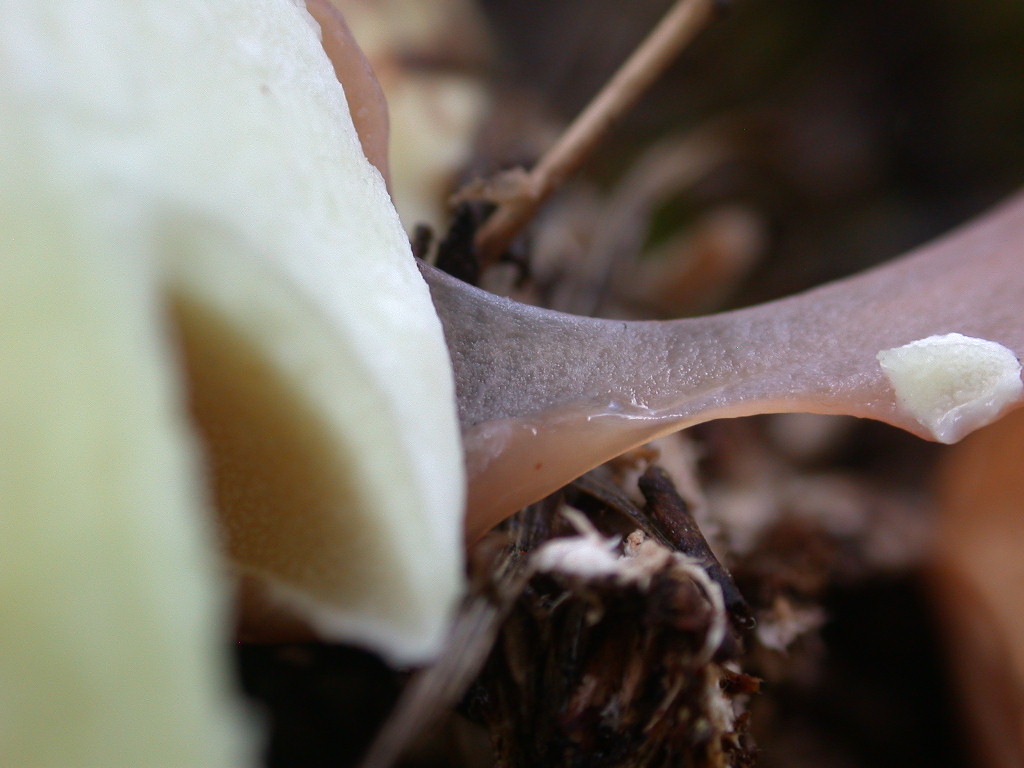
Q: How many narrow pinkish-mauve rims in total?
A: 1